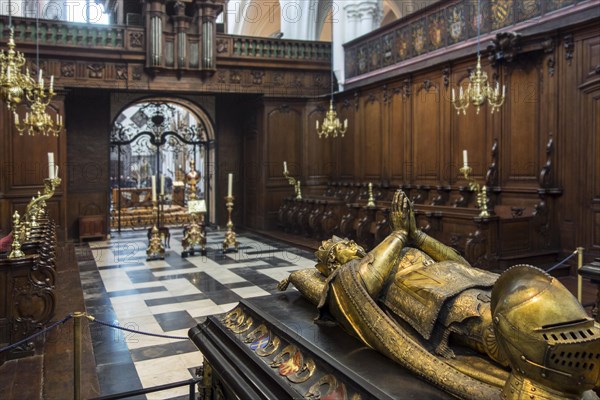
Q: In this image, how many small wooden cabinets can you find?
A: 1